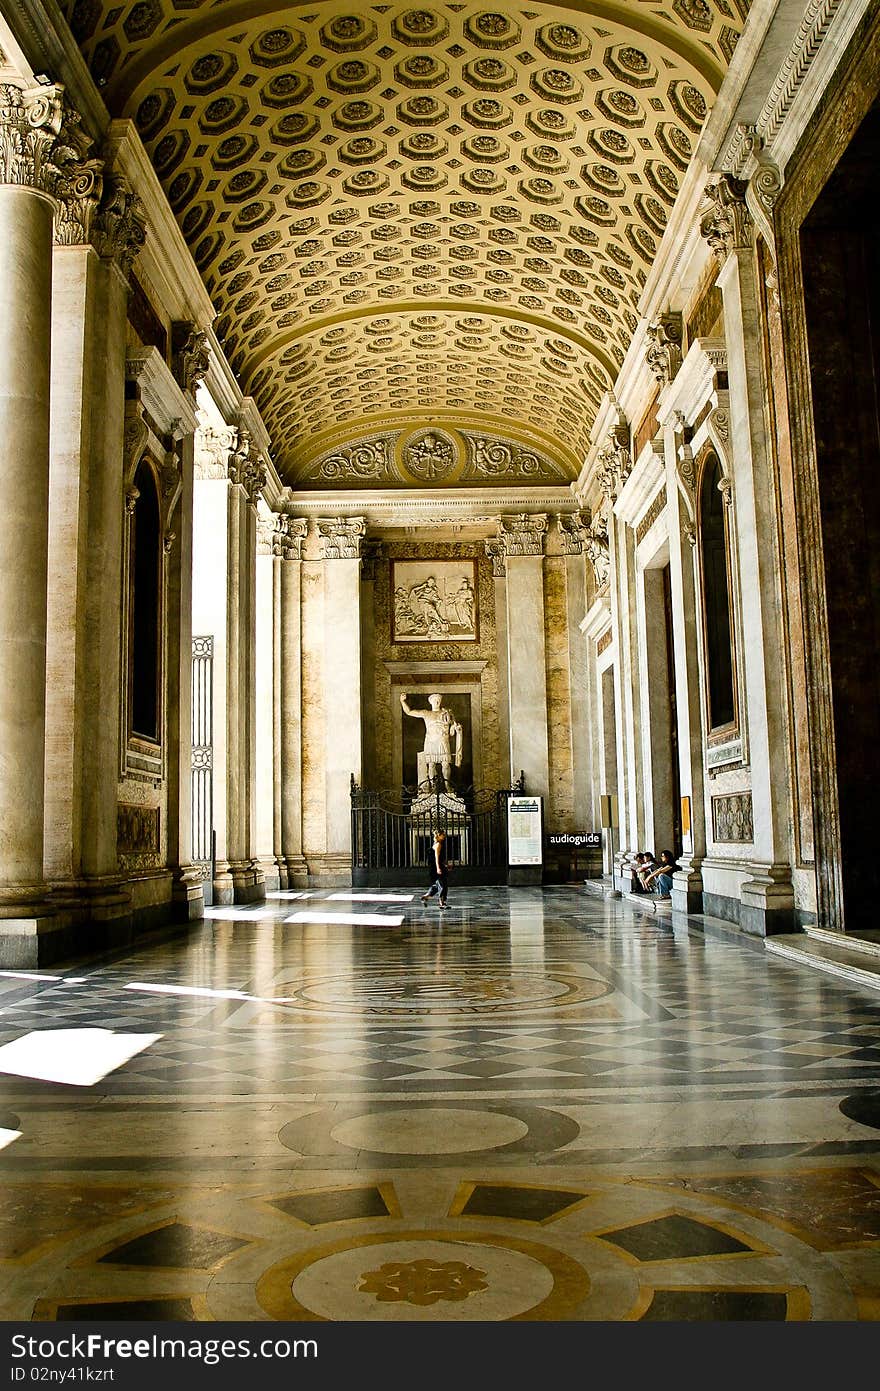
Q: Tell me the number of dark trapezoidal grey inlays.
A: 6